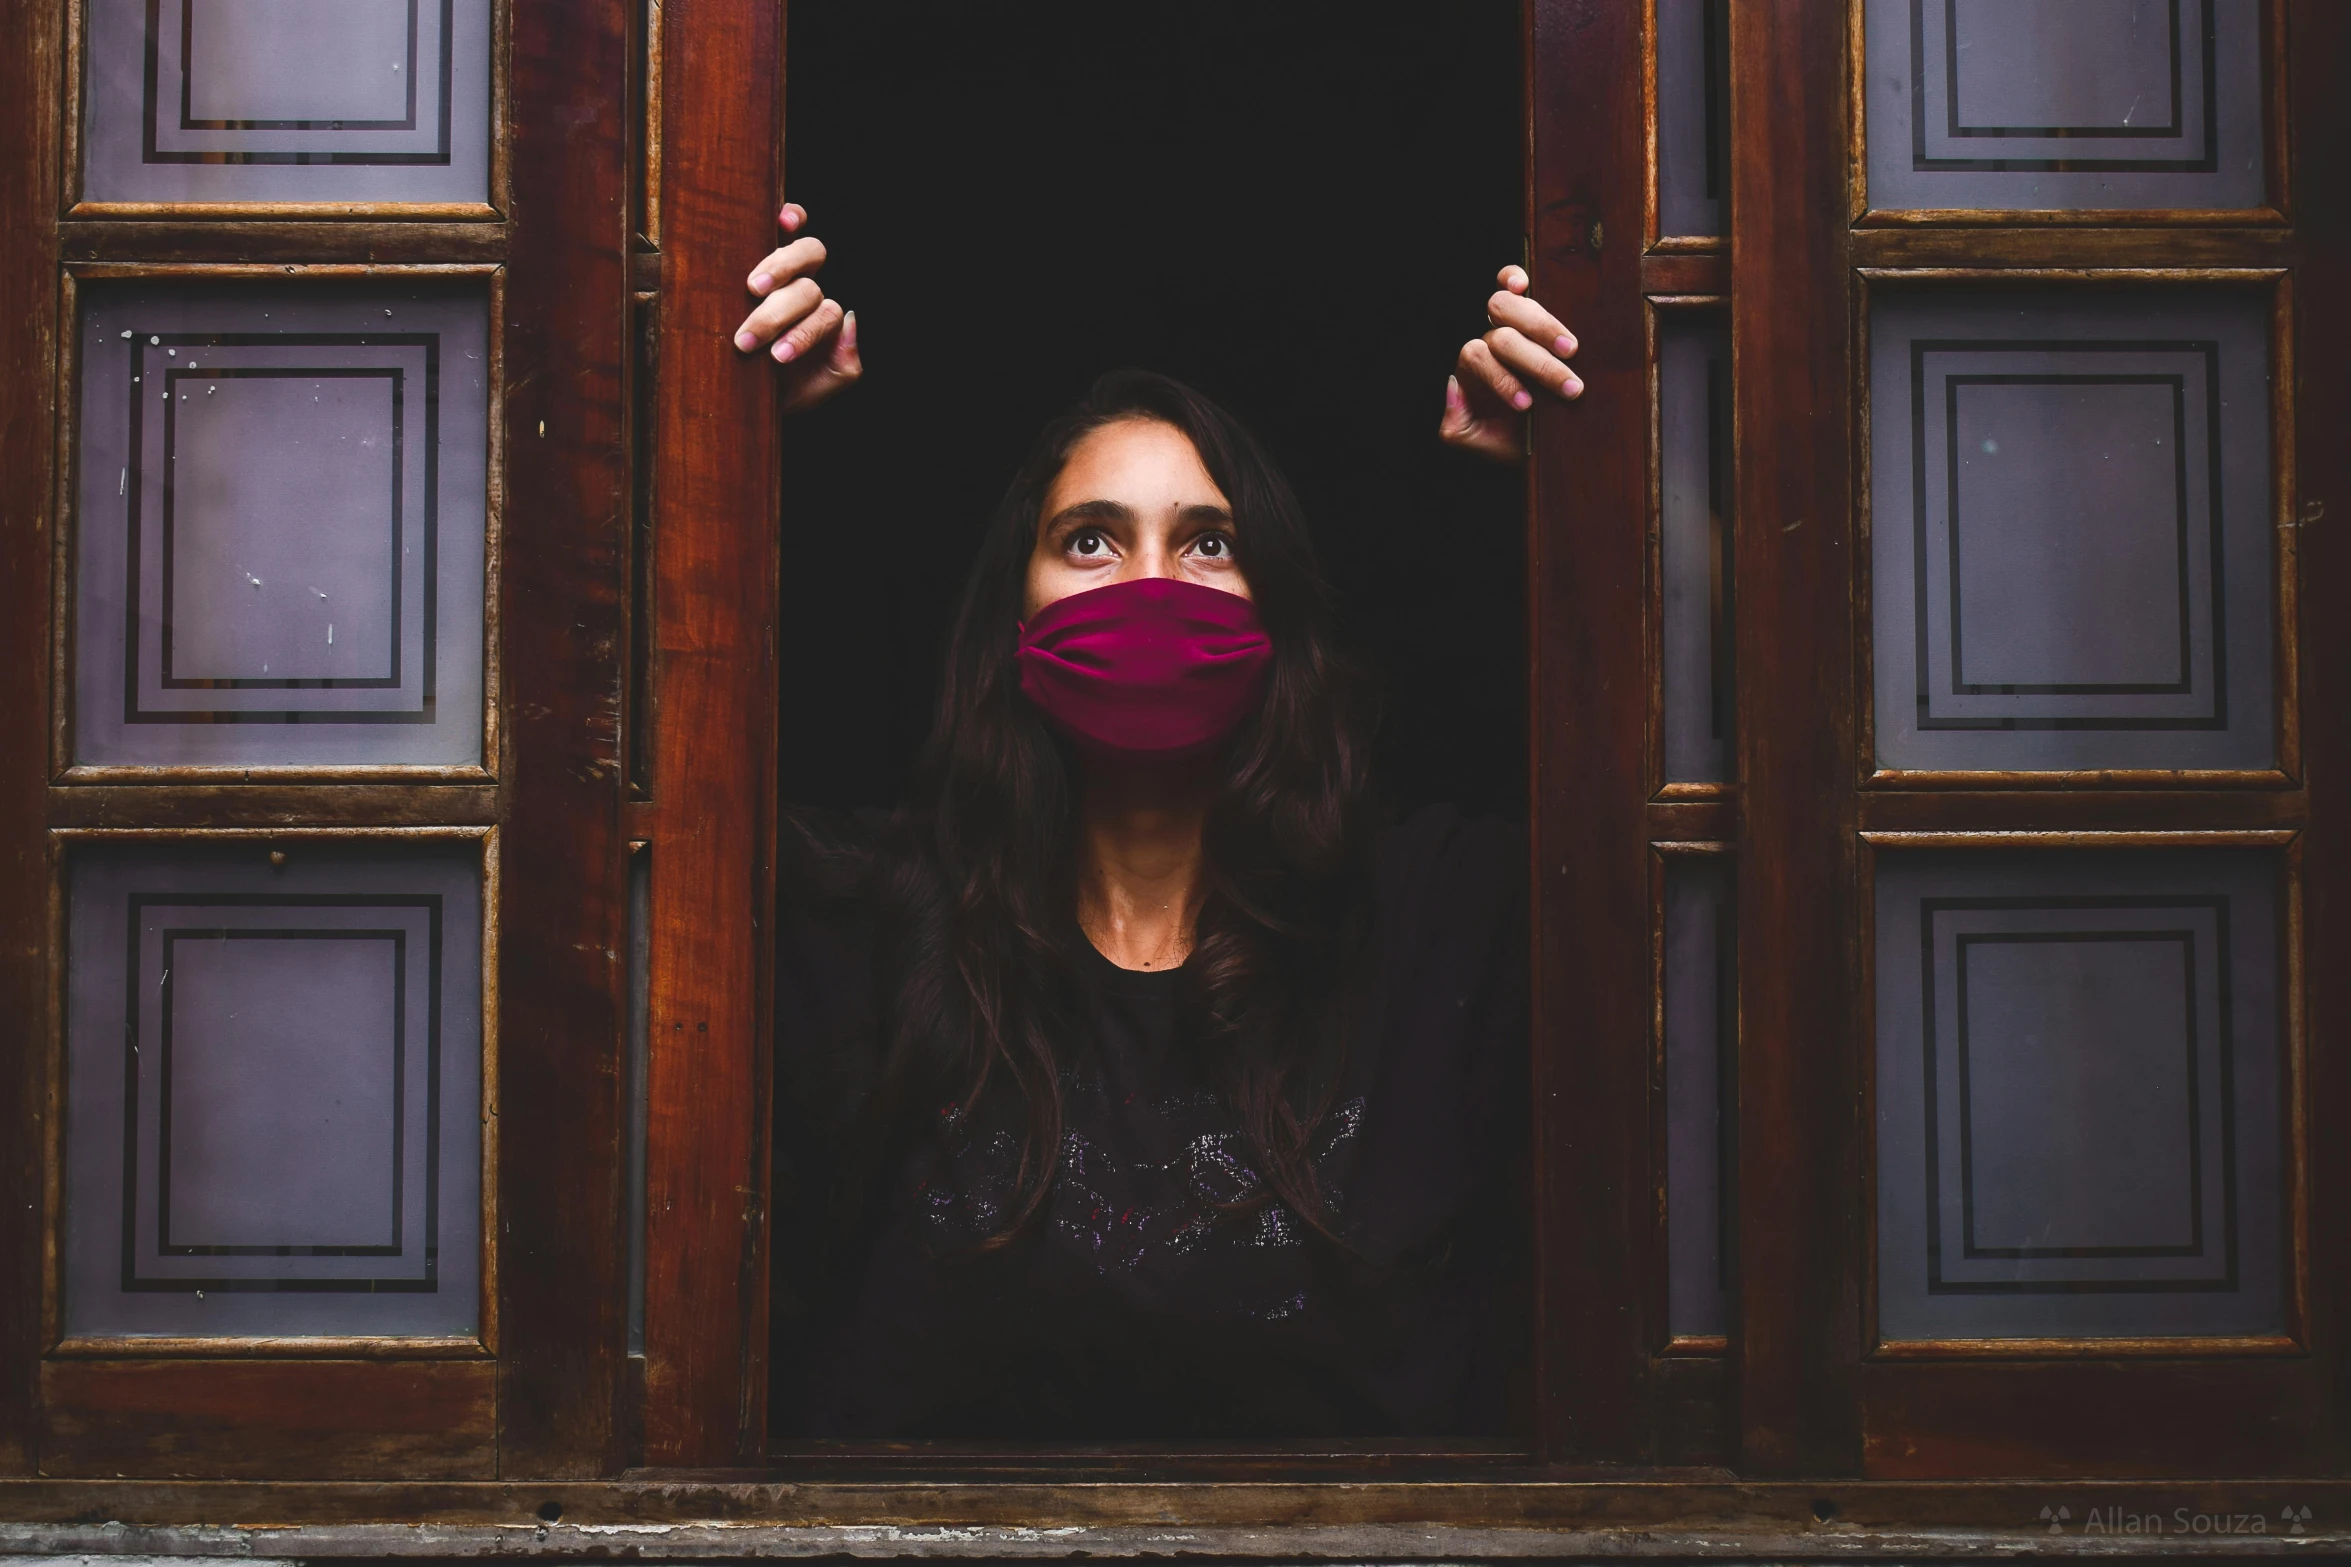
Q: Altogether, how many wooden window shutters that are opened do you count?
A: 2